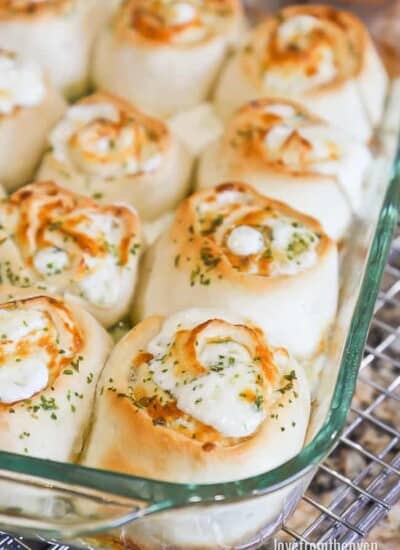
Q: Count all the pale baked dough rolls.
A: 10